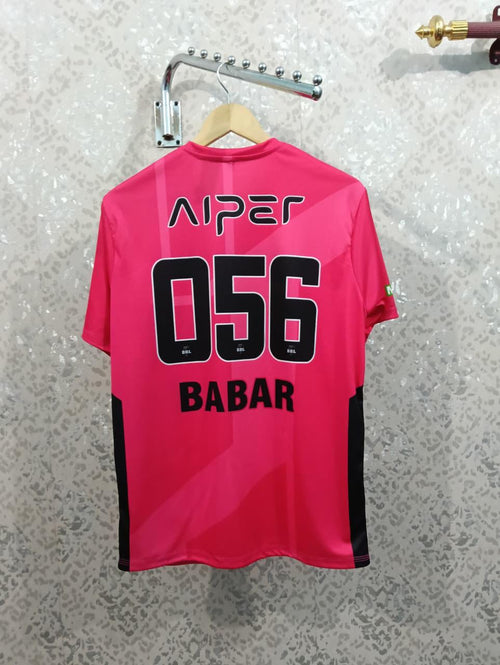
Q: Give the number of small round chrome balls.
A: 9